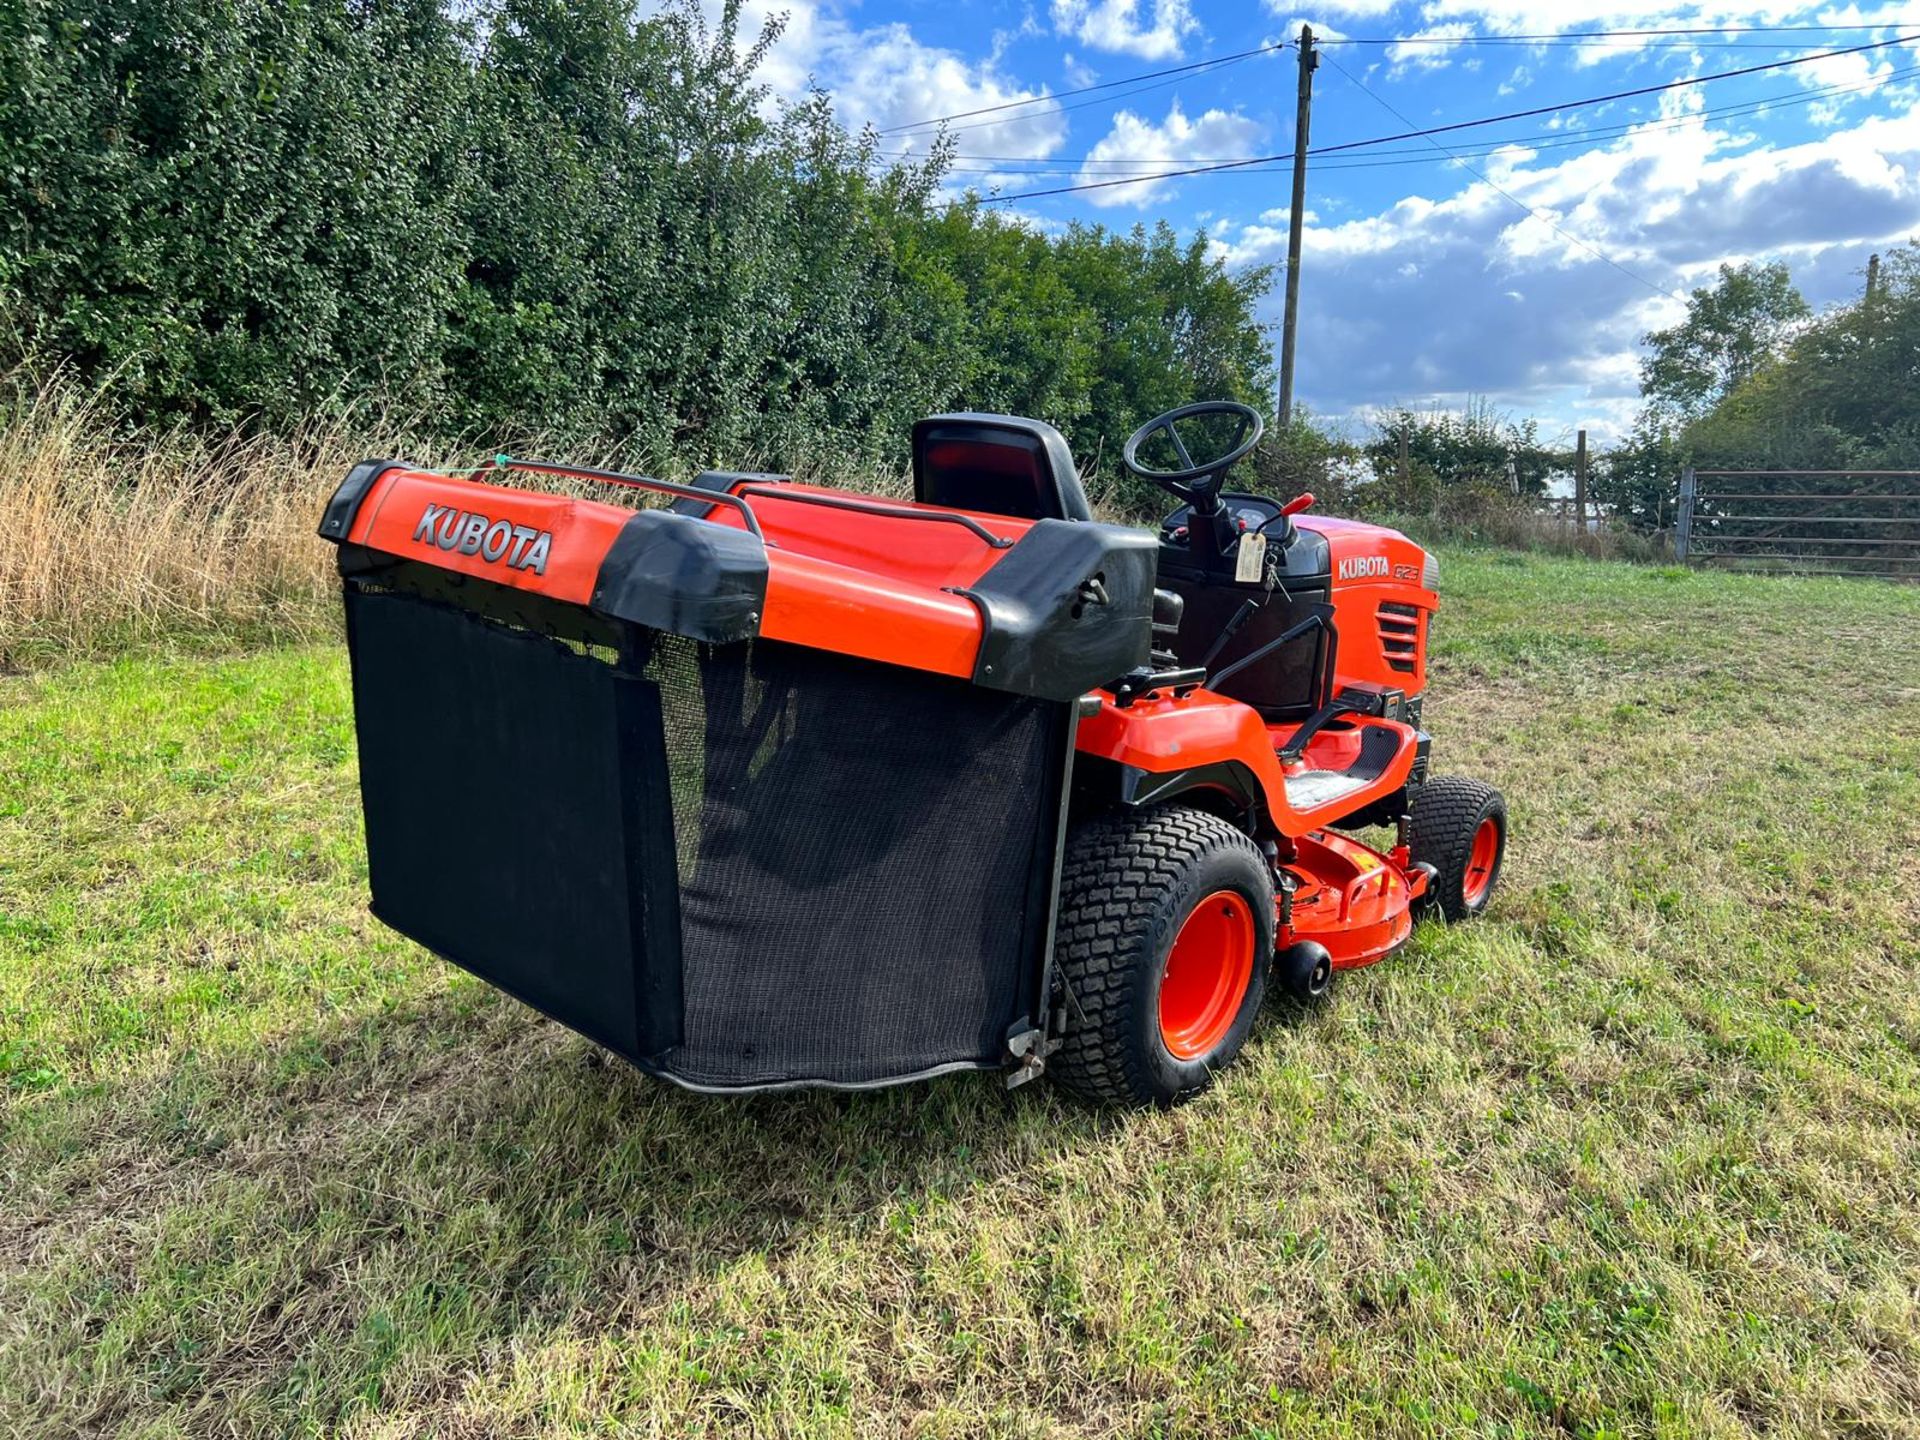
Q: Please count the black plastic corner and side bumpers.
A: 4